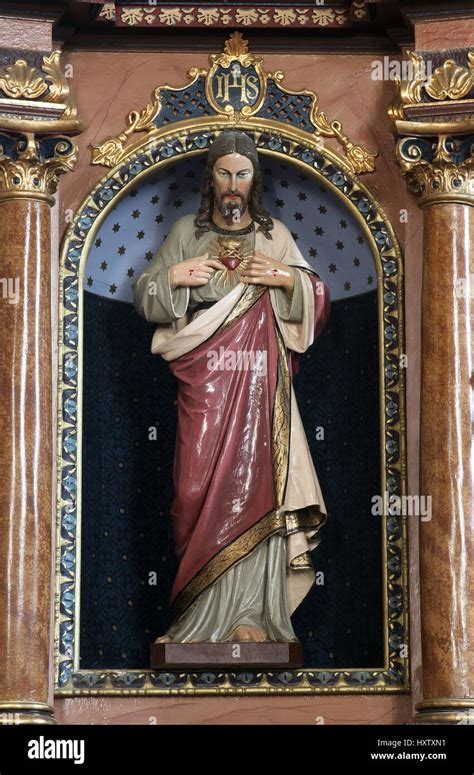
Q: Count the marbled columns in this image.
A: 2